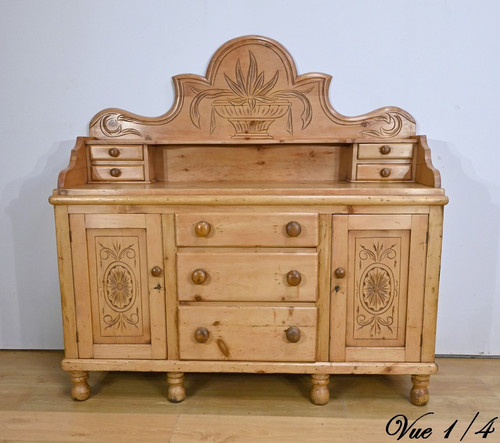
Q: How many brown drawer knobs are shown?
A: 10